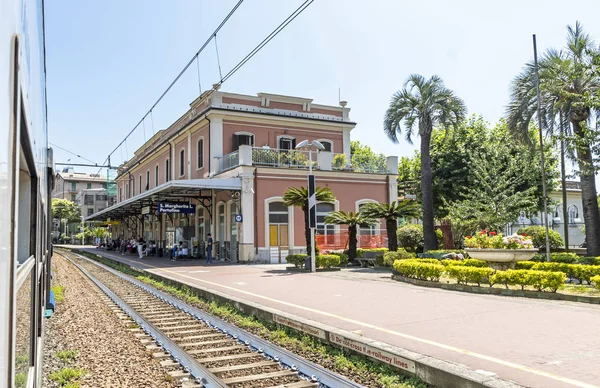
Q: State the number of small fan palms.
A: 3